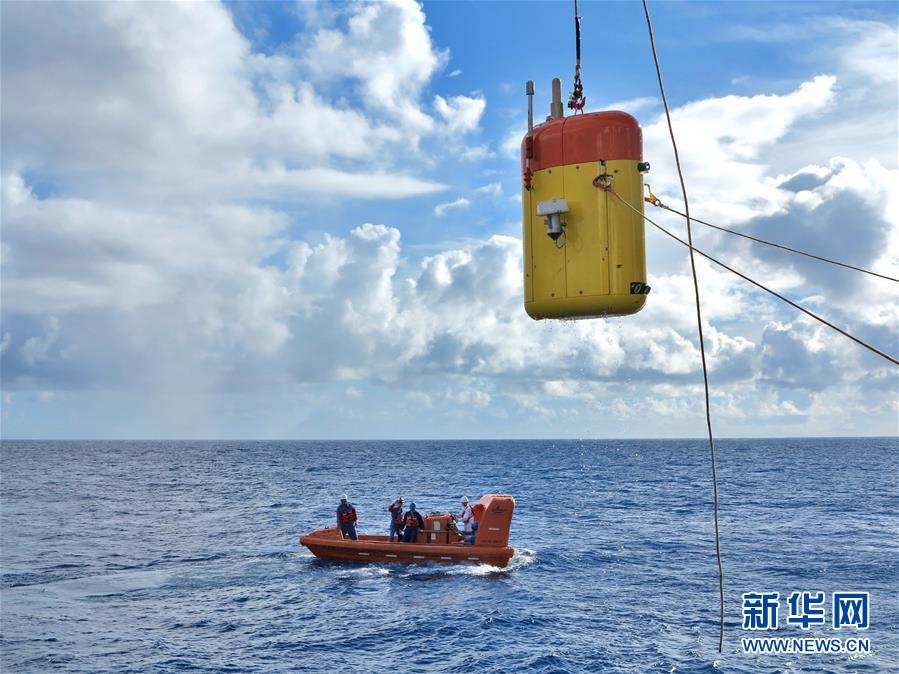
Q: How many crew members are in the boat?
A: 5